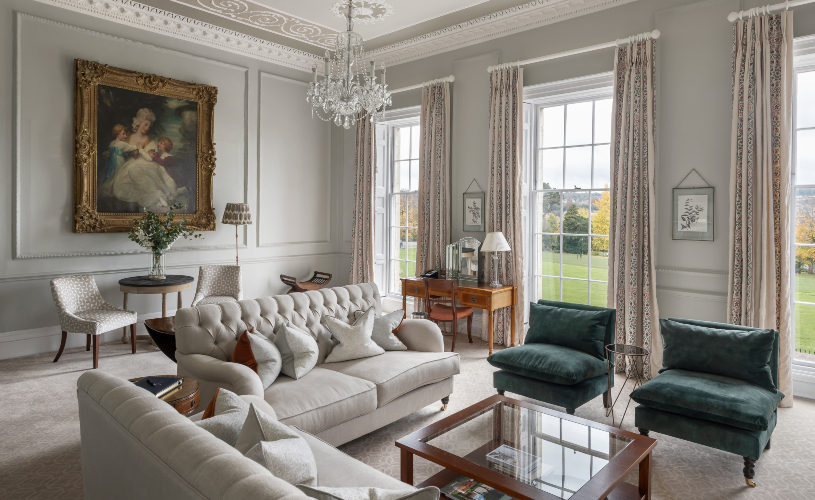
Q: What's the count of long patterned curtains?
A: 5